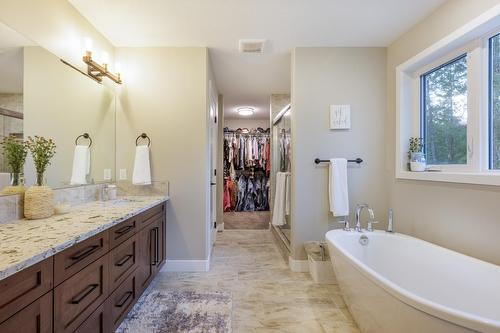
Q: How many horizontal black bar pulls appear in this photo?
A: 5